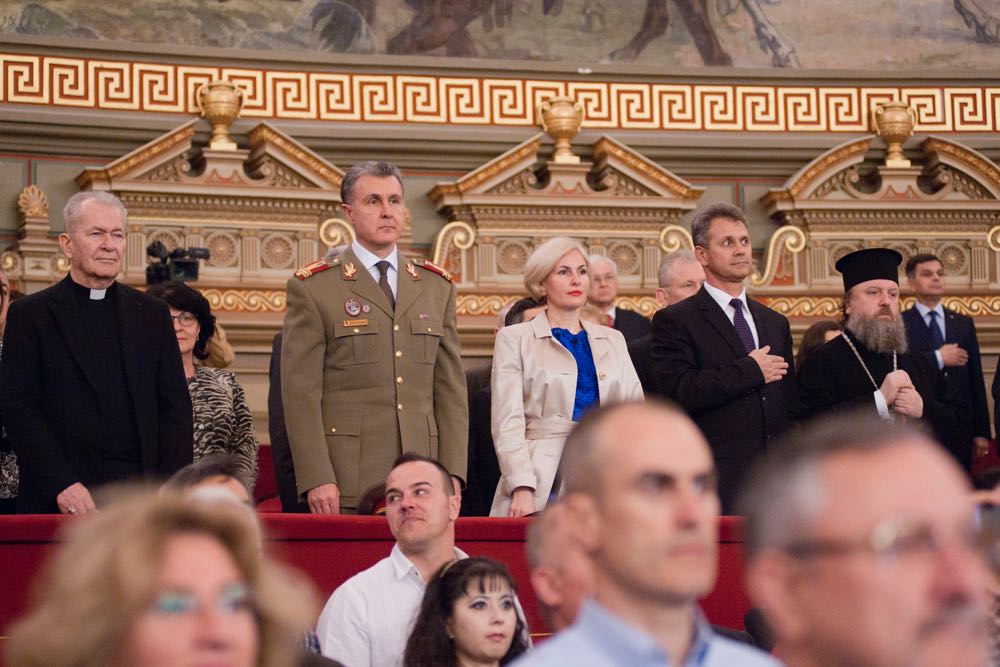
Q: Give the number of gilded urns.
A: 3